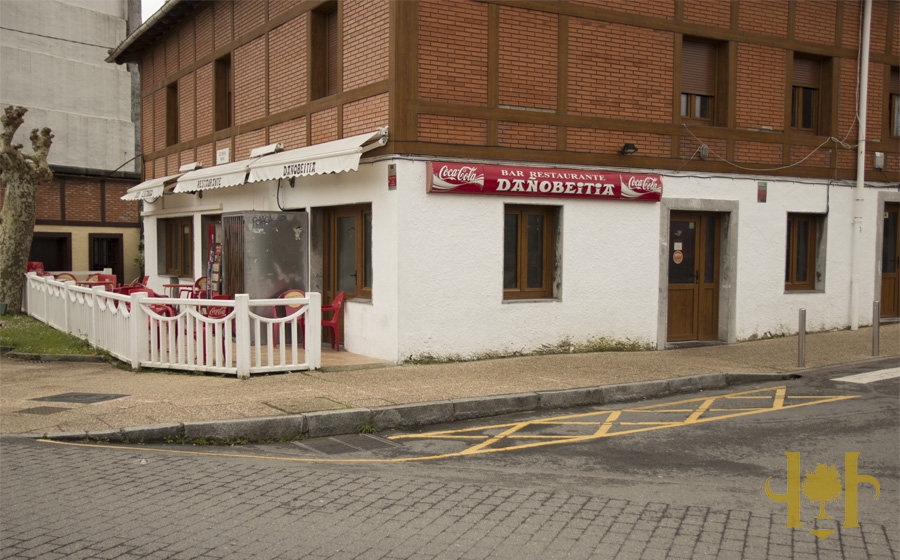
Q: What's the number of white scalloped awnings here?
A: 3